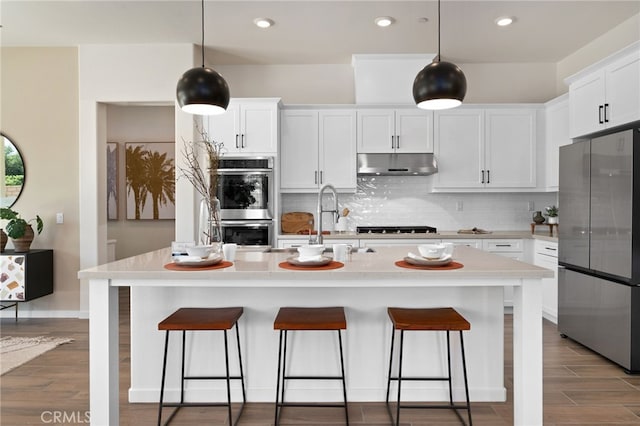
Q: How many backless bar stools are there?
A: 3